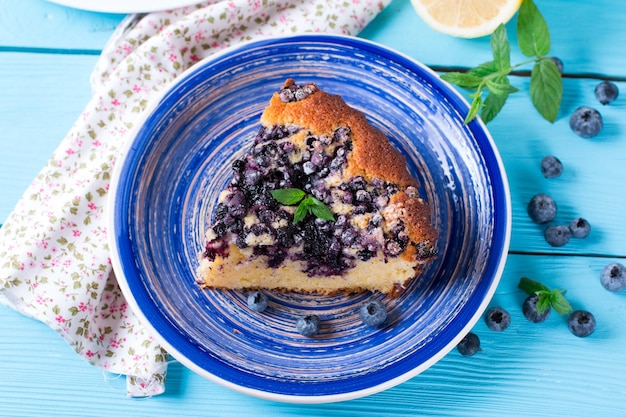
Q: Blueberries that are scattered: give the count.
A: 15